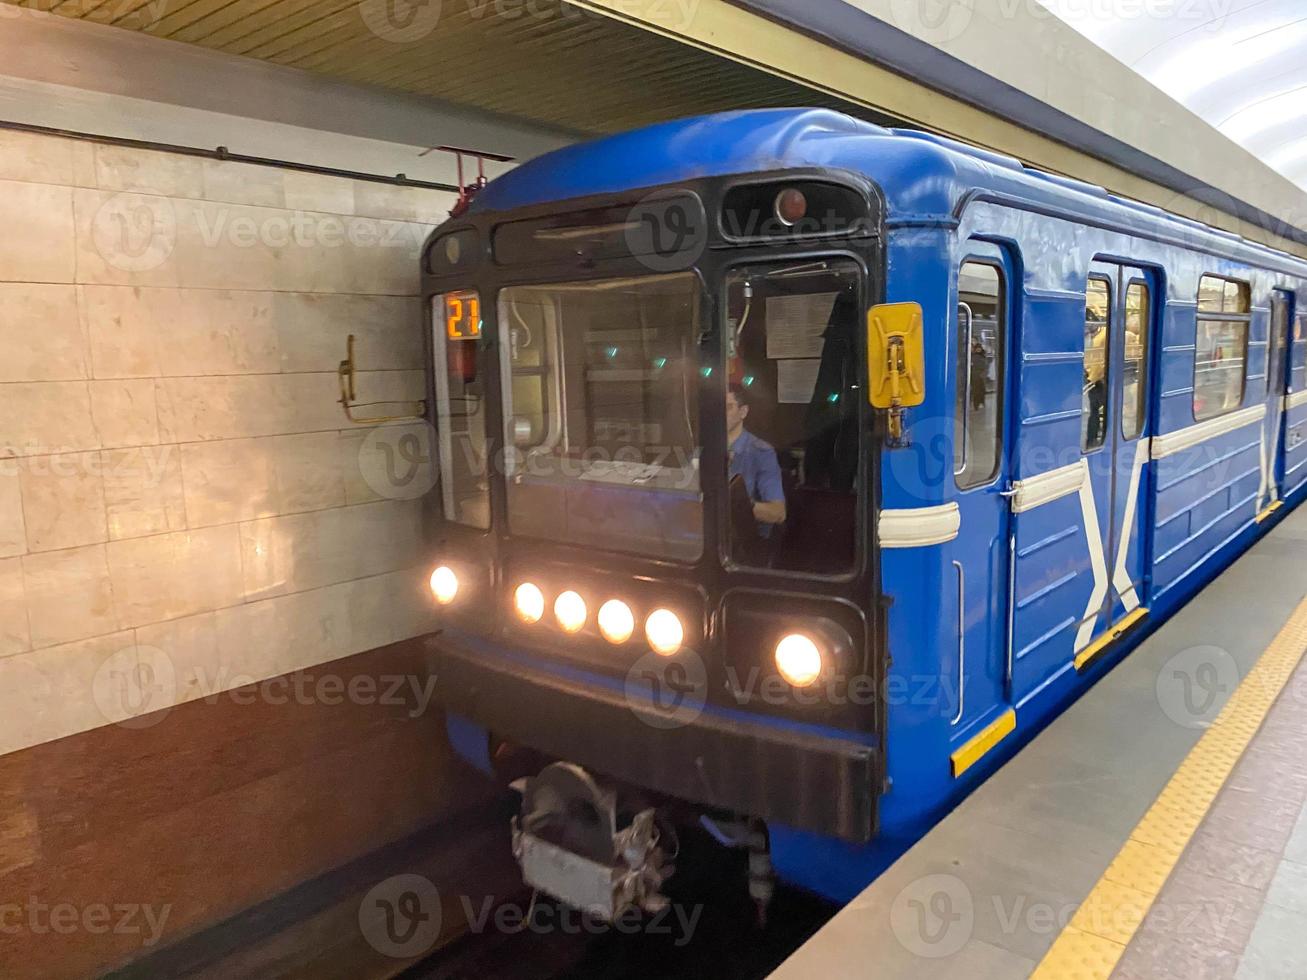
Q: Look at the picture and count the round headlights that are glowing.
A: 6